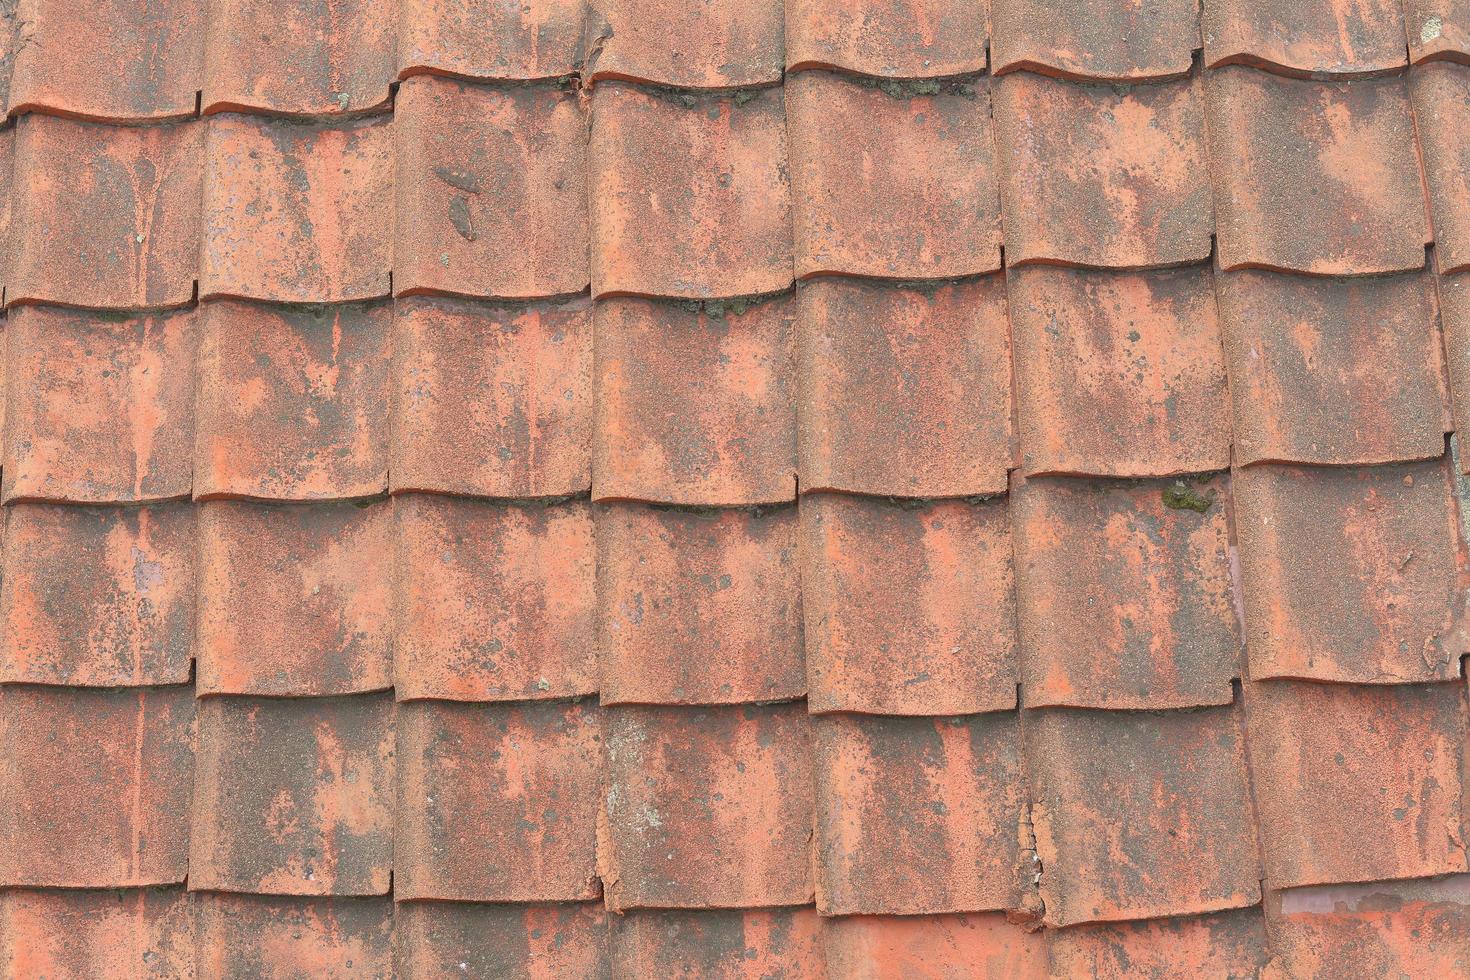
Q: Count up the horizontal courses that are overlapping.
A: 6